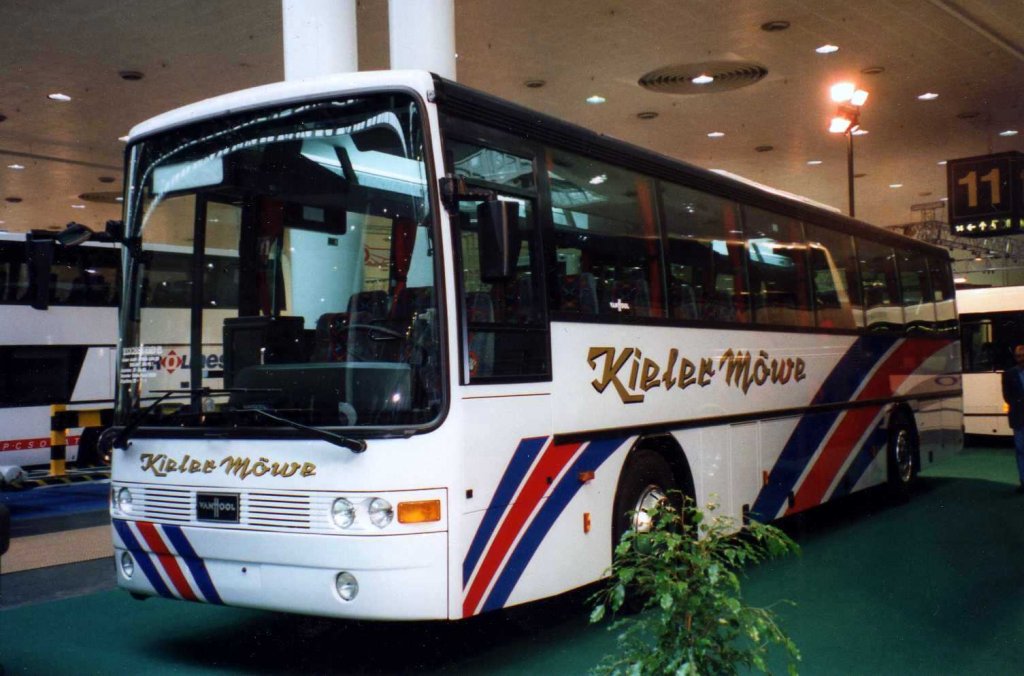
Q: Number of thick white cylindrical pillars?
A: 2